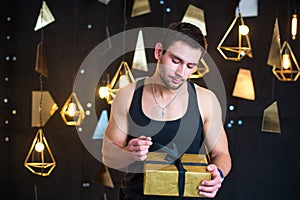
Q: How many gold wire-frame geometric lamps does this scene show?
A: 6